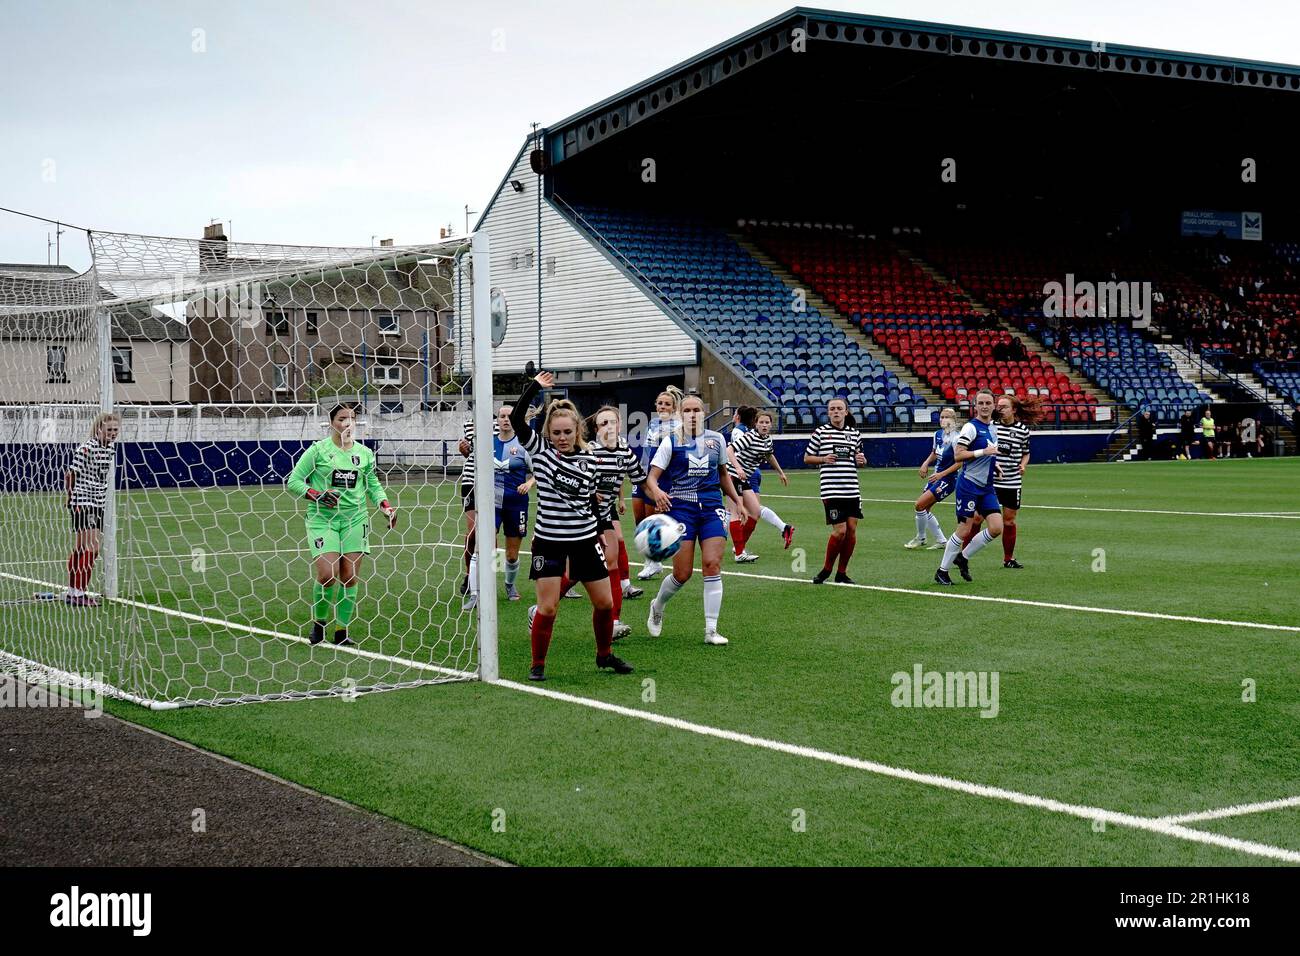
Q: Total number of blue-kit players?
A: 6